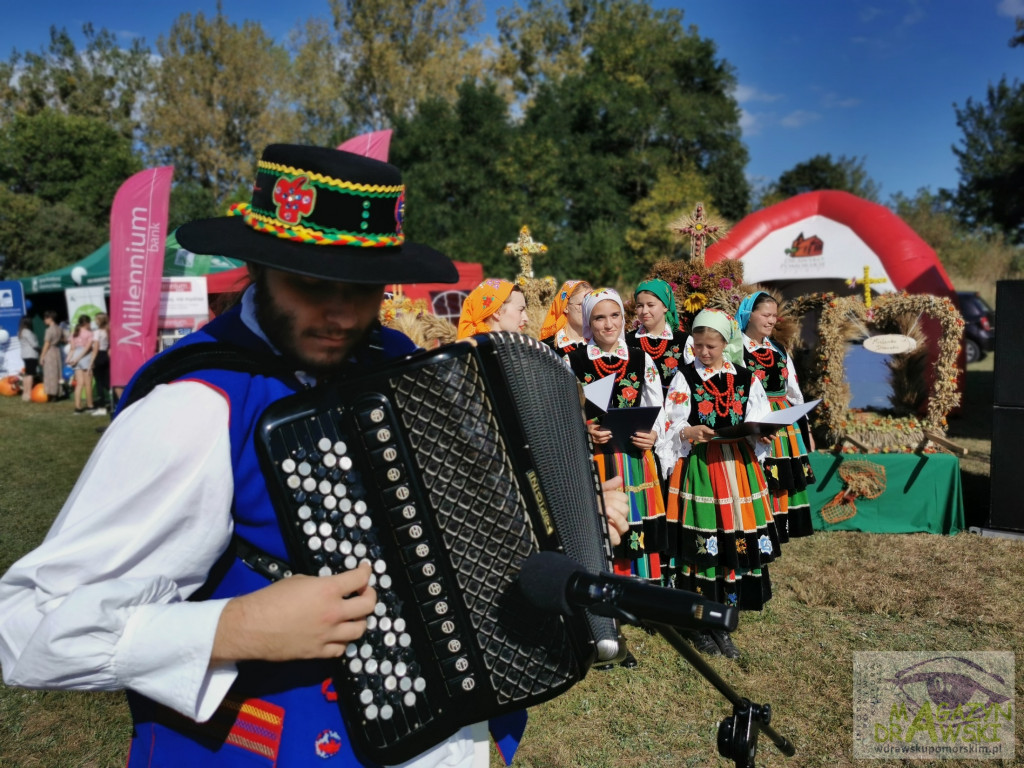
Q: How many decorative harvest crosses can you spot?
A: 3